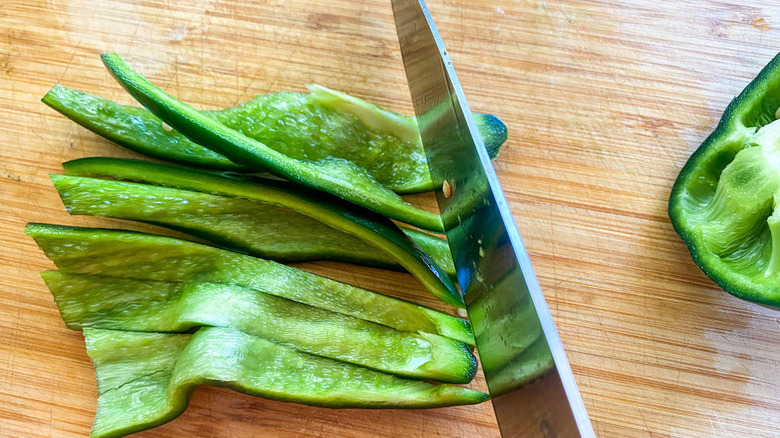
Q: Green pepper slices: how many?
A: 7